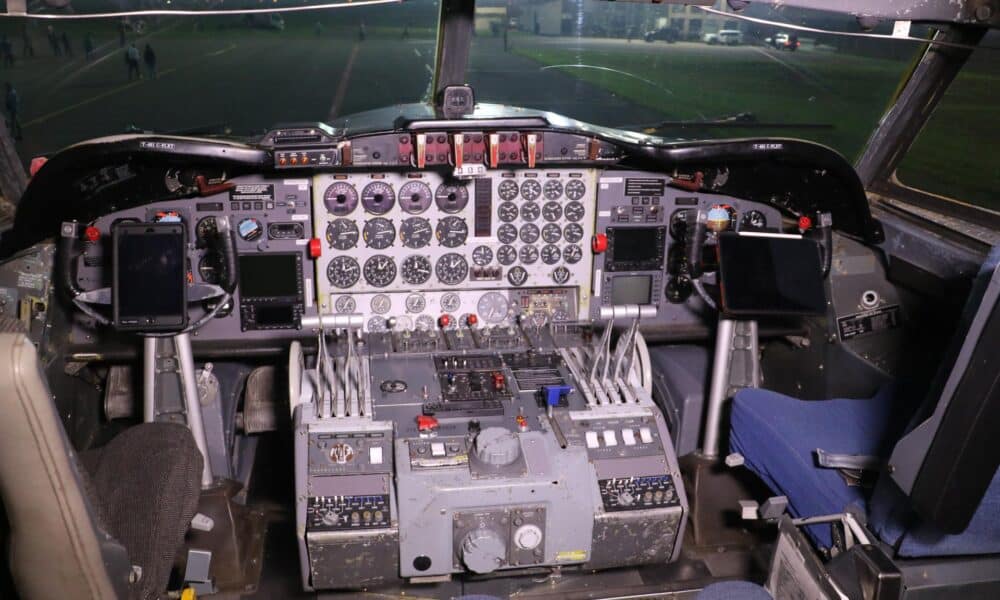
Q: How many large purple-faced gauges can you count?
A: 4